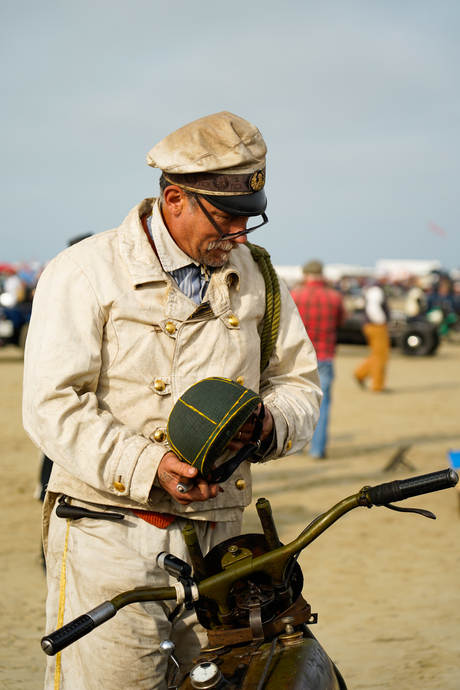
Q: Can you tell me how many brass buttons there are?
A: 8